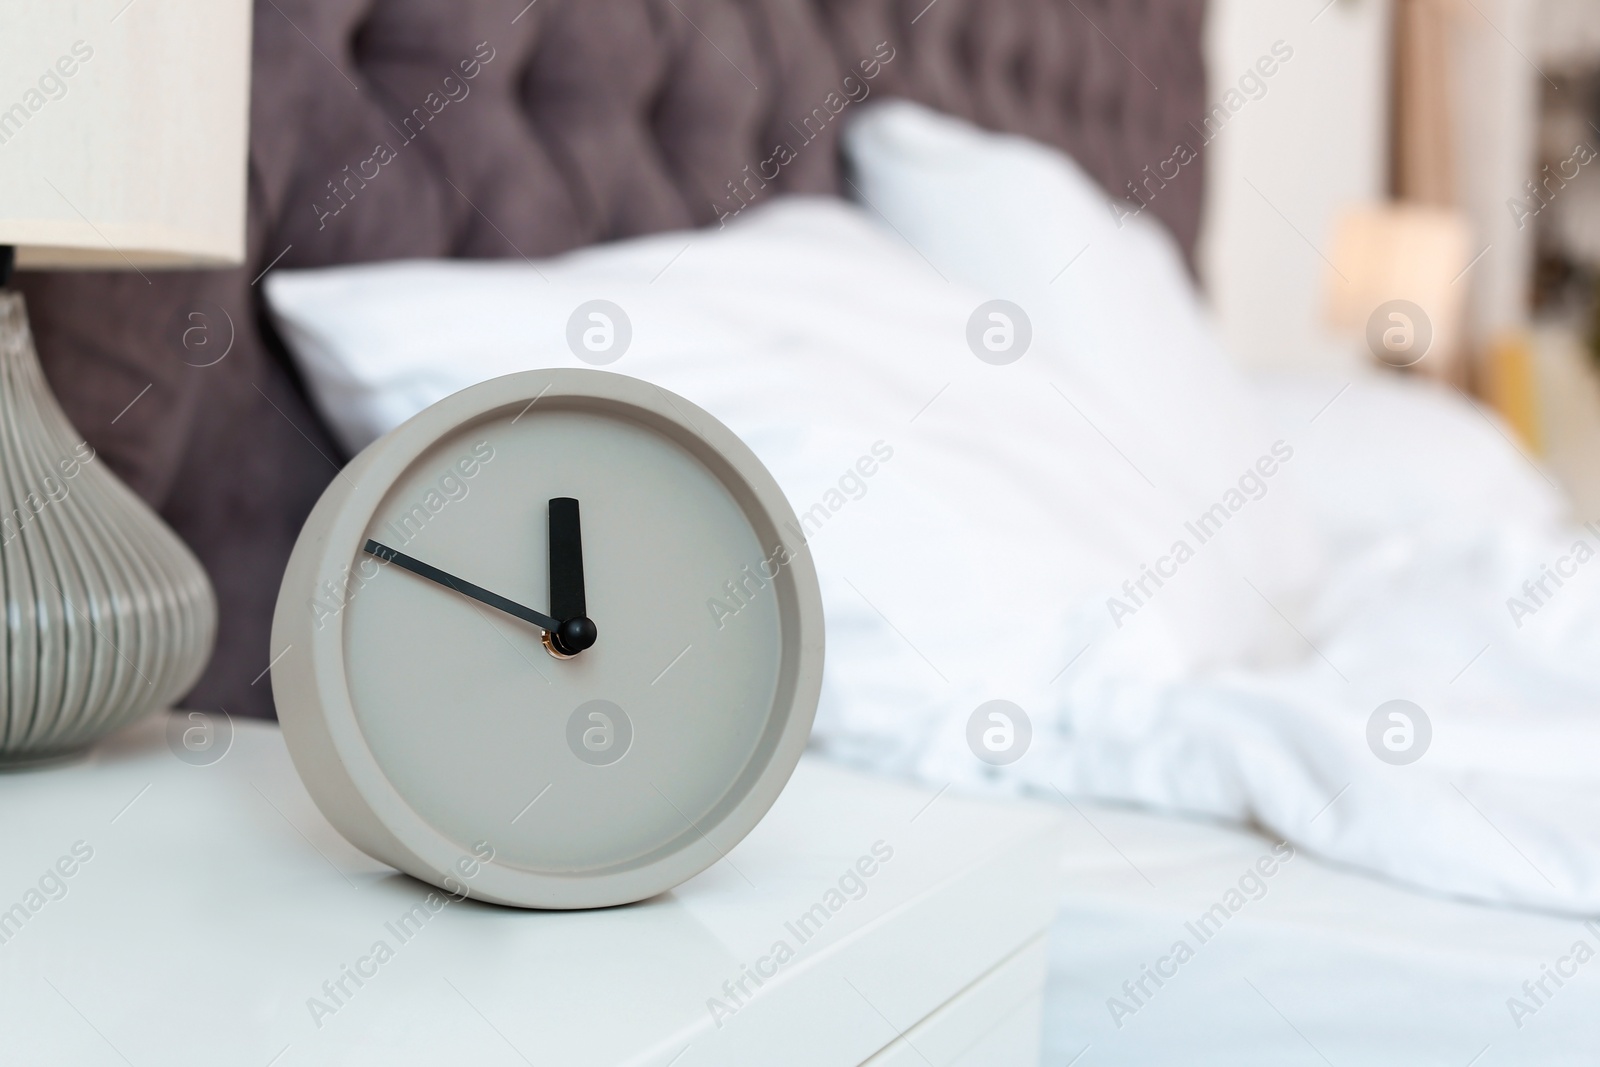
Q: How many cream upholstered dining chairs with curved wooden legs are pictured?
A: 0